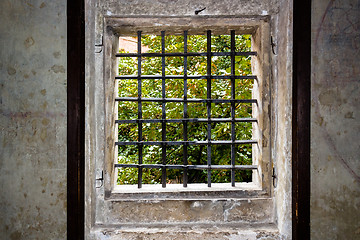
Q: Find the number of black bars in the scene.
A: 11